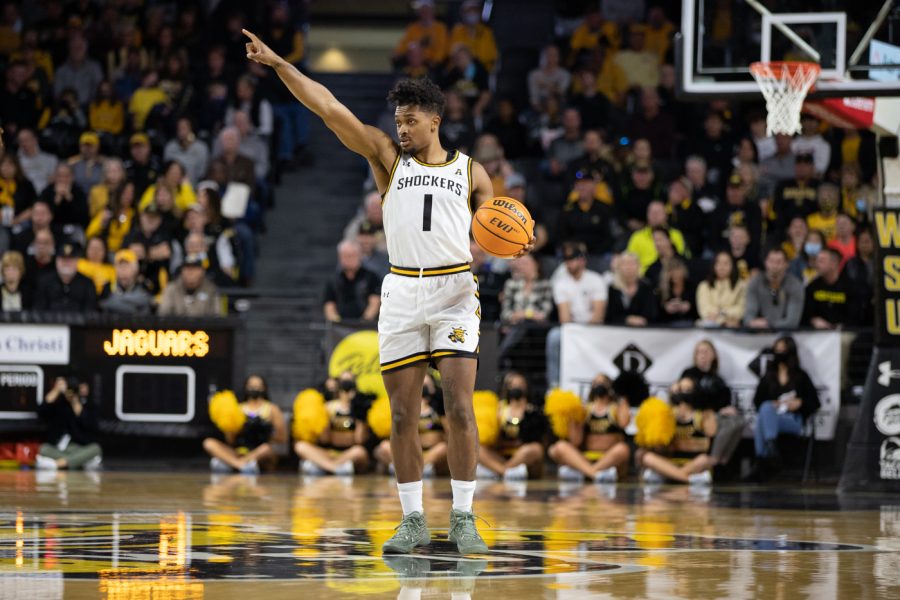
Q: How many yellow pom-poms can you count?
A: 6